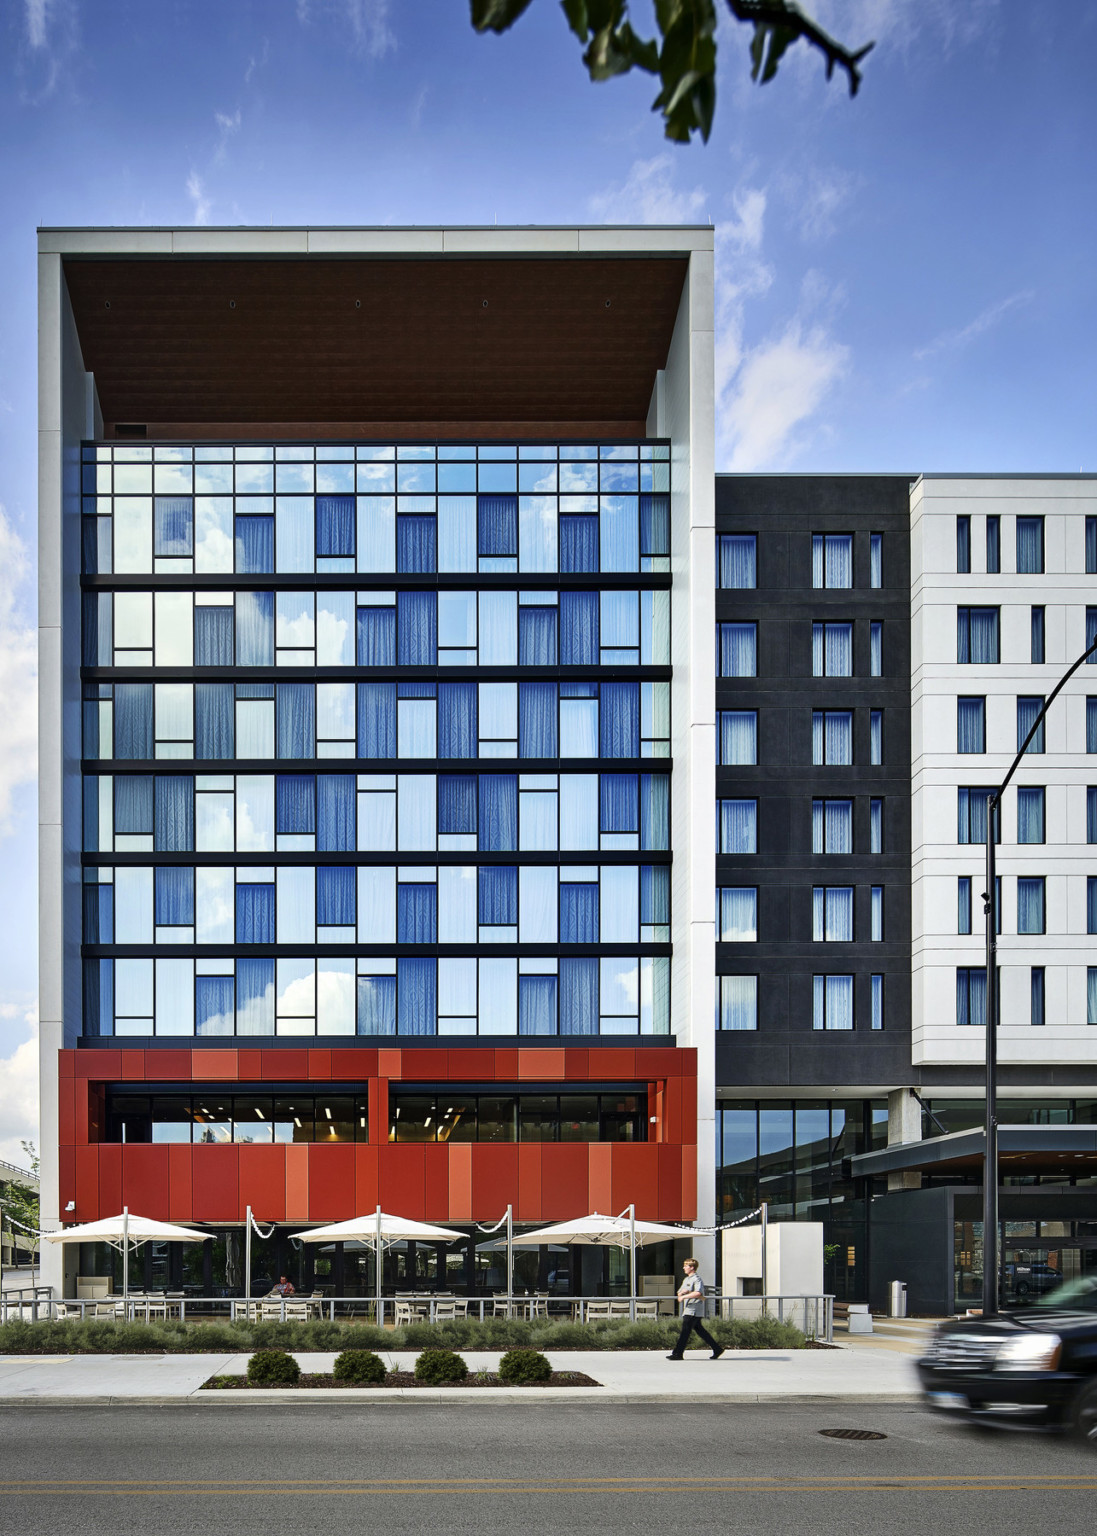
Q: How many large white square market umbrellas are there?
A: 3